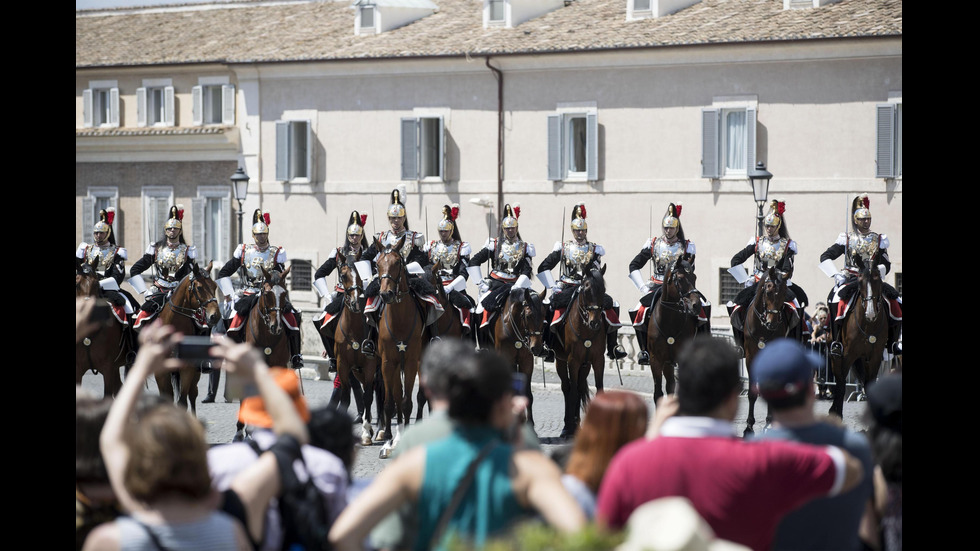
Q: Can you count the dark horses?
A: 11